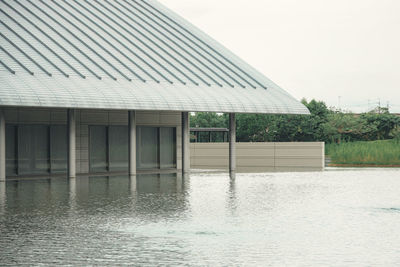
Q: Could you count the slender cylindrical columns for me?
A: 5